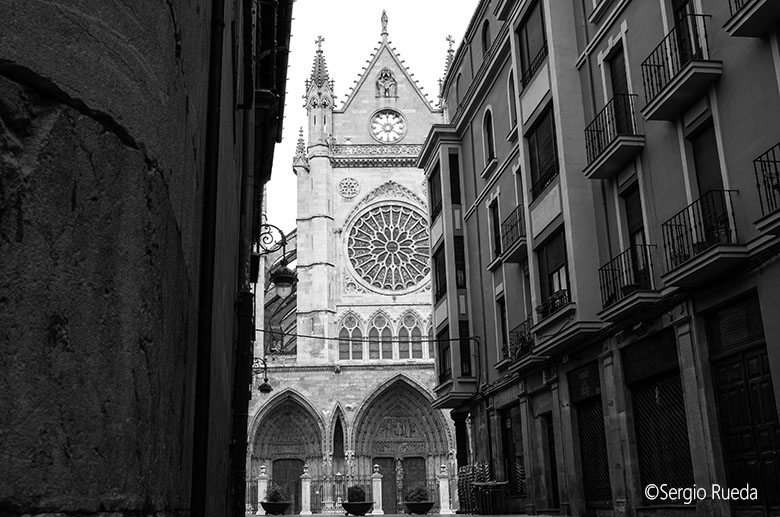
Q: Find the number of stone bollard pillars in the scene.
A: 4